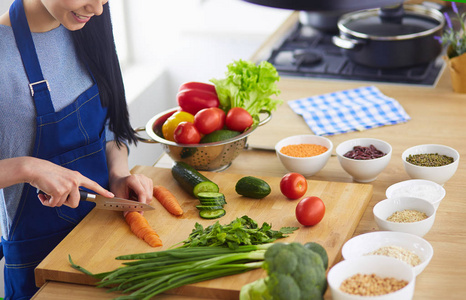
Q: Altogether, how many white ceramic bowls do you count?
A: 7